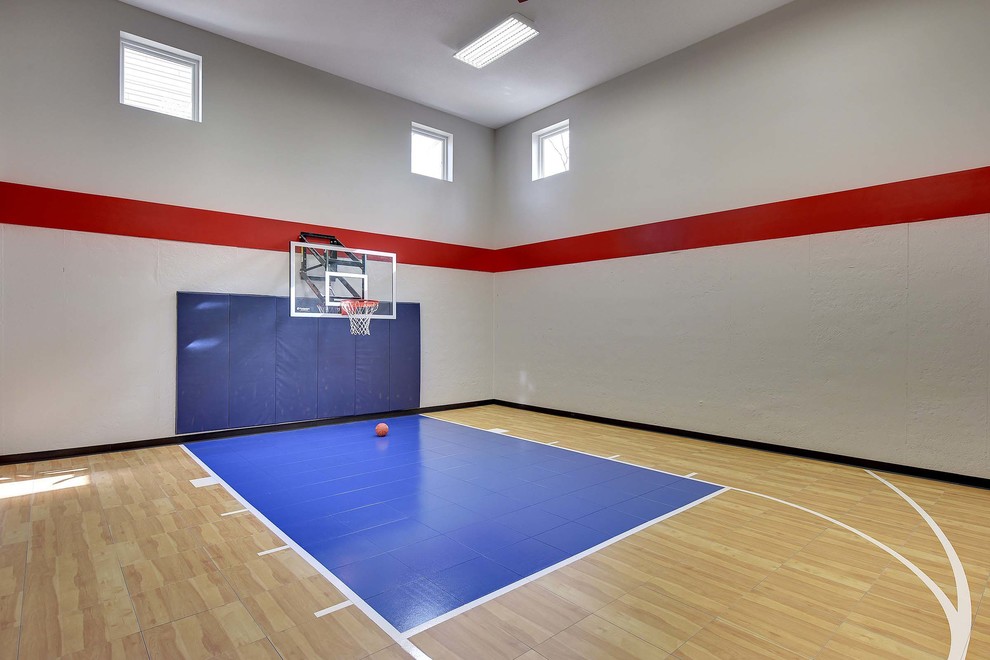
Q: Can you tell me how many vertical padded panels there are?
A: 6